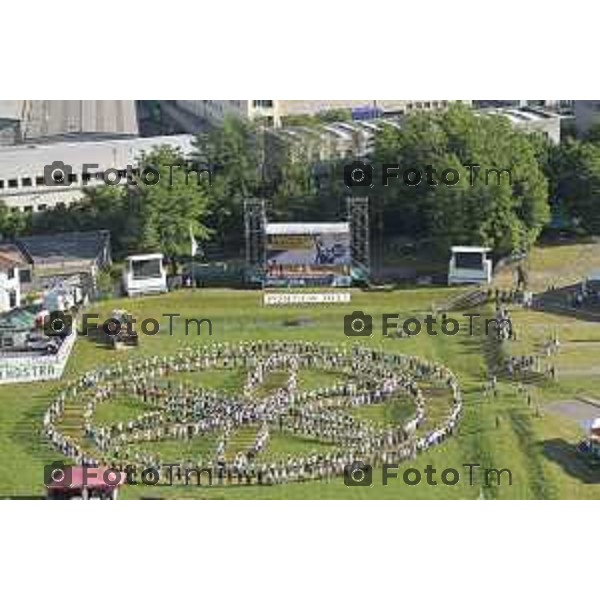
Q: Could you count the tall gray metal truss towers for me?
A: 2